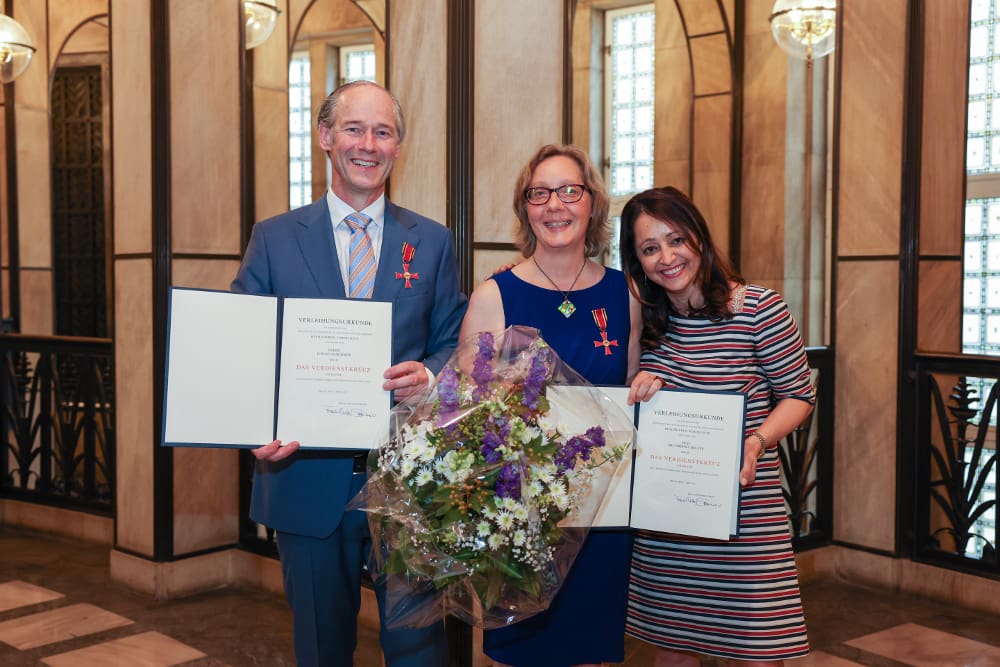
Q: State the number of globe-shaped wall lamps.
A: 3